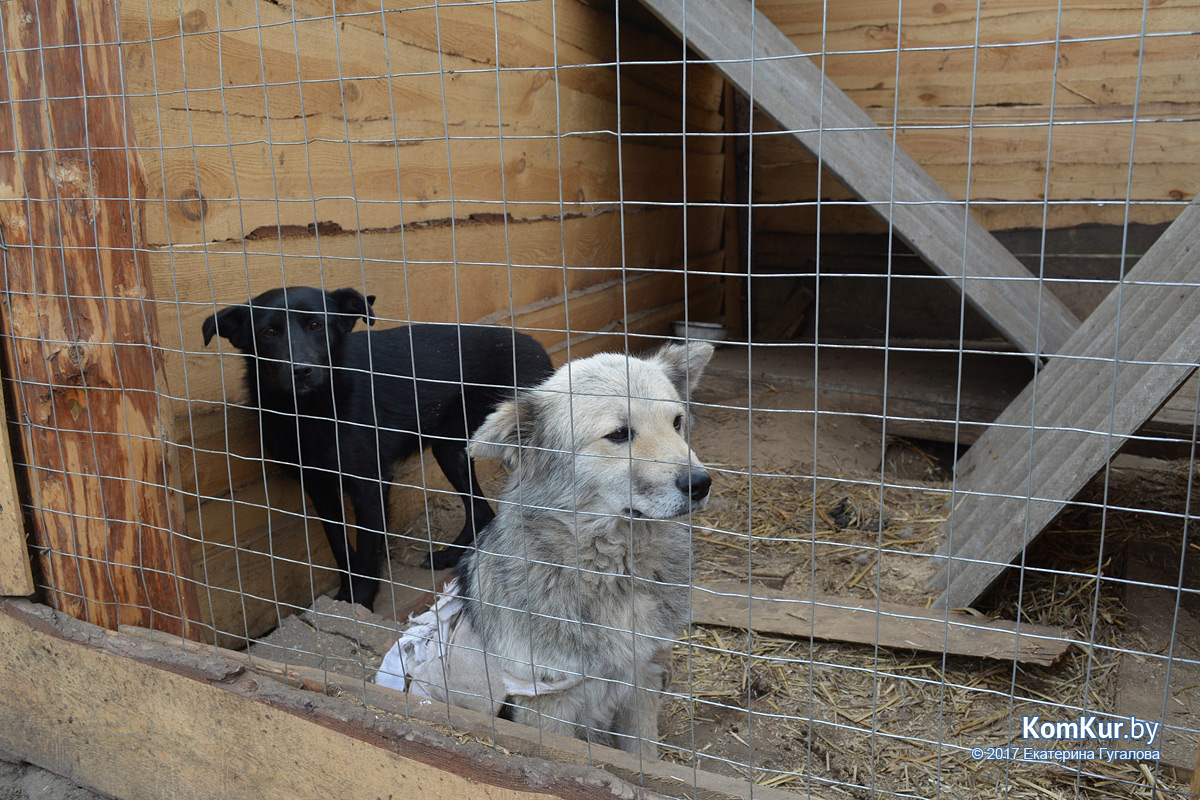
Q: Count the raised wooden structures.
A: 2